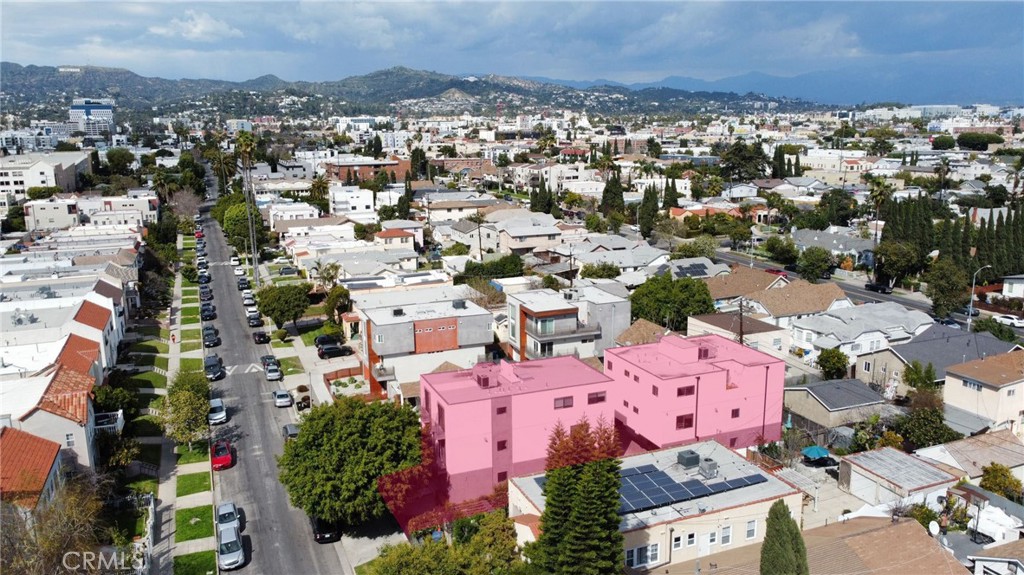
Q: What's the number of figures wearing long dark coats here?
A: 0